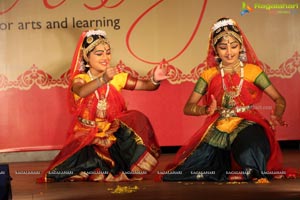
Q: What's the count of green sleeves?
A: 2